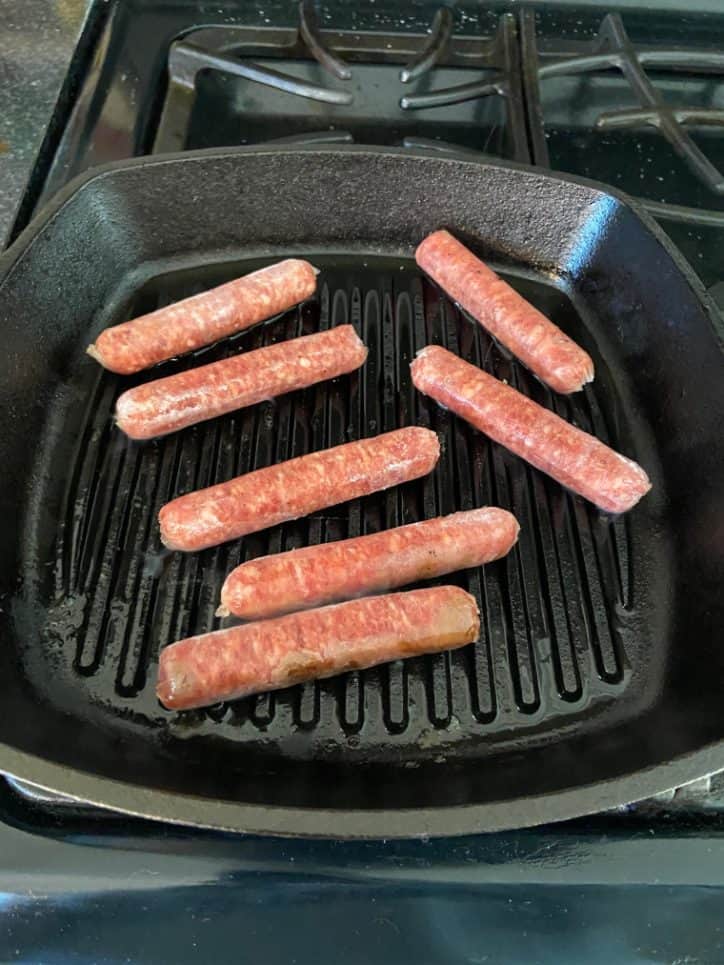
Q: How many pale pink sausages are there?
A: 7